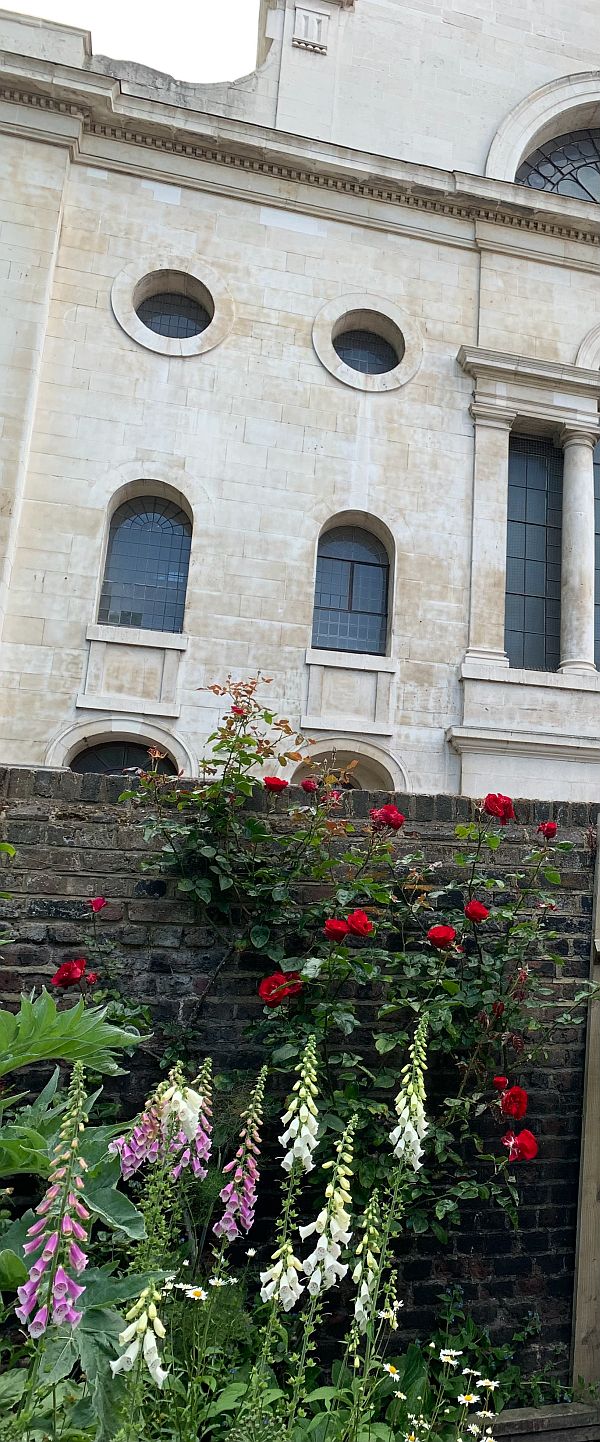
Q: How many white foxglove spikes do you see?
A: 7